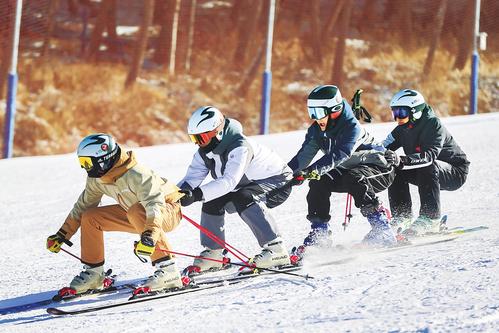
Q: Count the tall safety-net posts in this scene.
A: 3